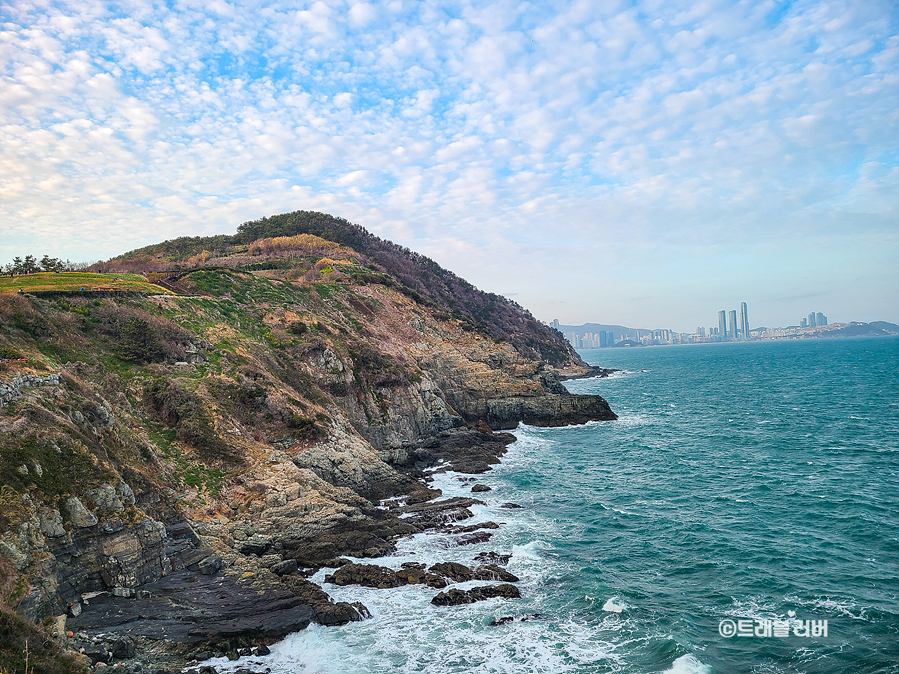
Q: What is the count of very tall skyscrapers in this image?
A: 3